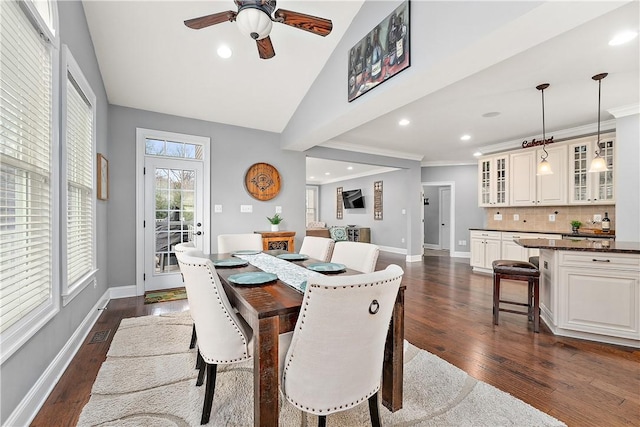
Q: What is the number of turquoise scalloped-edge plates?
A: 6